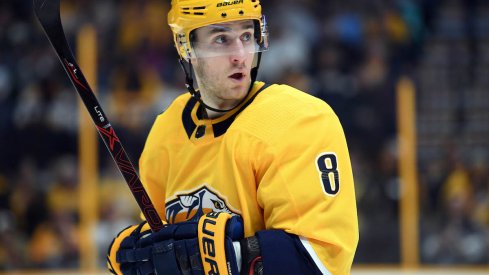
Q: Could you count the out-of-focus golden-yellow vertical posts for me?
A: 2